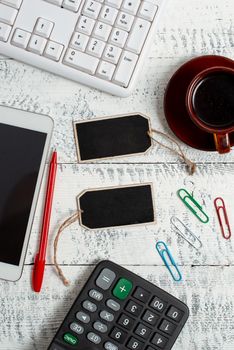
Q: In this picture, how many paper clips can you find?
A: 4